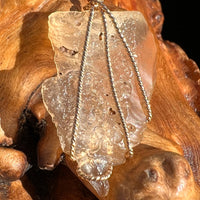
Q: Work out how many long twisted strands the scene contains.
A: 3